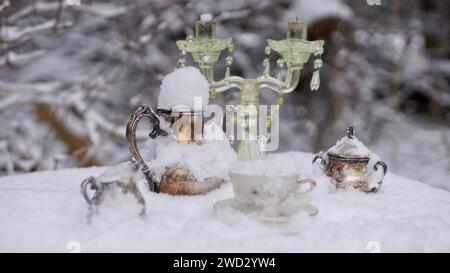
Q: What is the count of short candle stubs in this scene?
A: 2